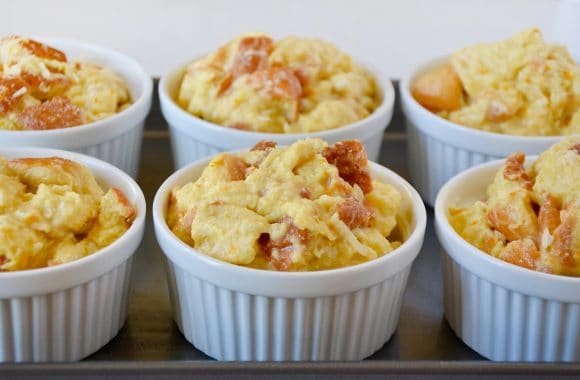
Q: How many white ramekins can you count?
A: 6